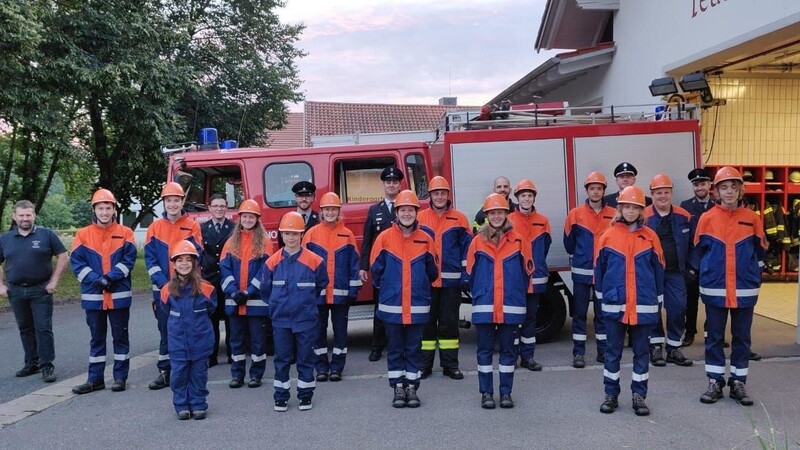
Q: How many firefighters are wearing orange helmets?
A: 14